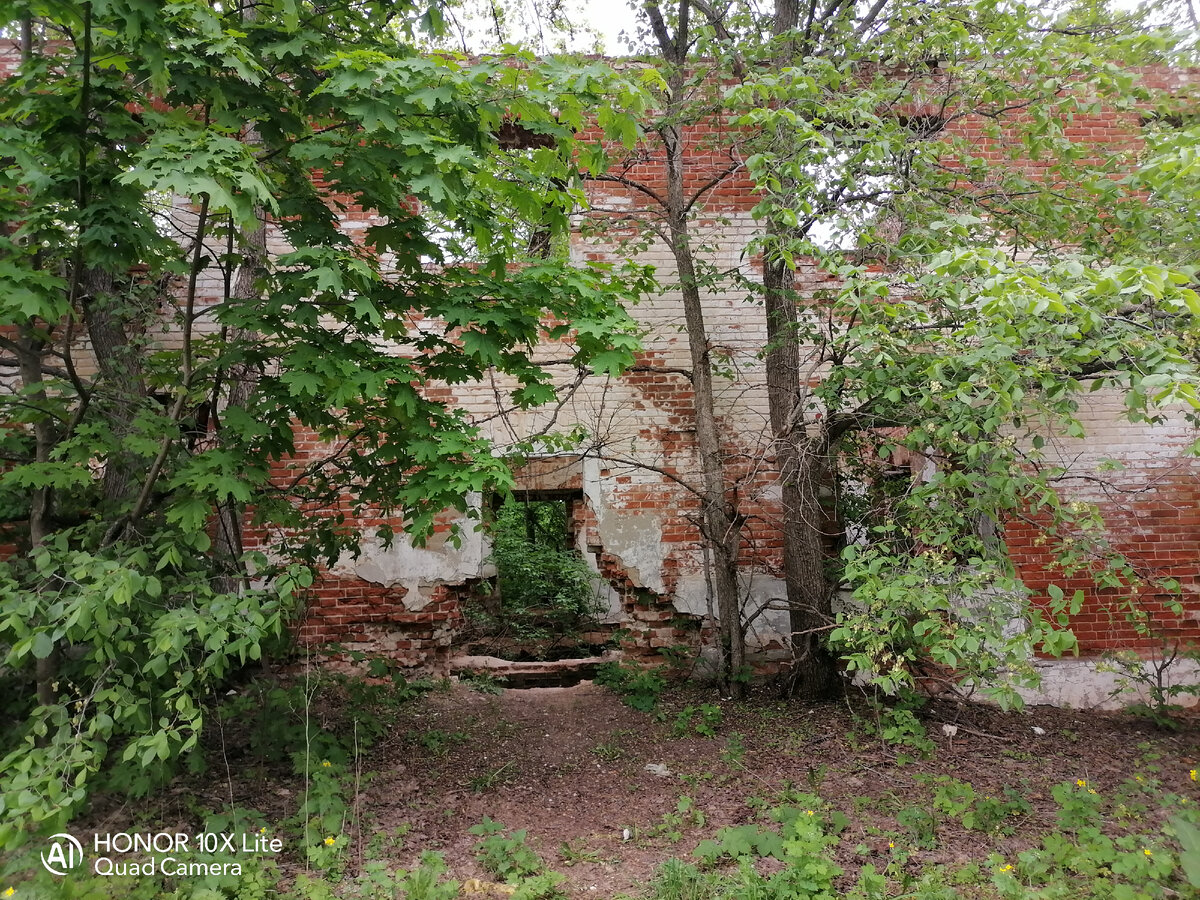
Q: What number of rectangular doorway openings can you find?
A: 1